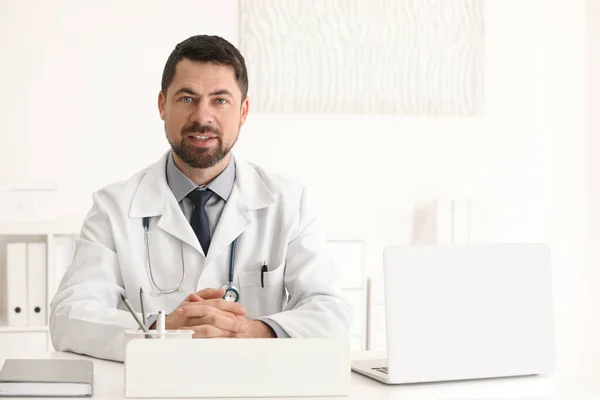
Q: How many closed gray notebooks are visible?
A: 1